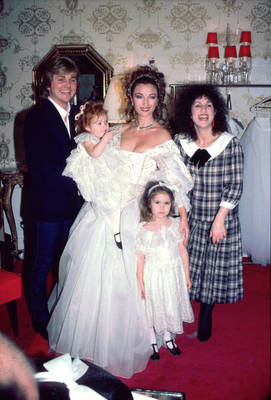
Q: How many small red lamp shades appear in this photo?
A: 5